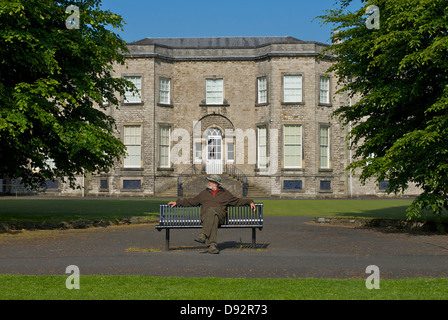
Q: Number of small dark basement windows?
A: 6